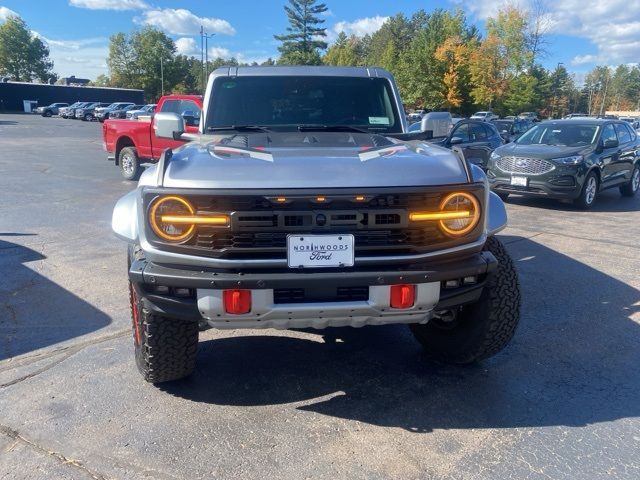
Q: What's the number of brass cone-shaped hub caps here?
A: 0